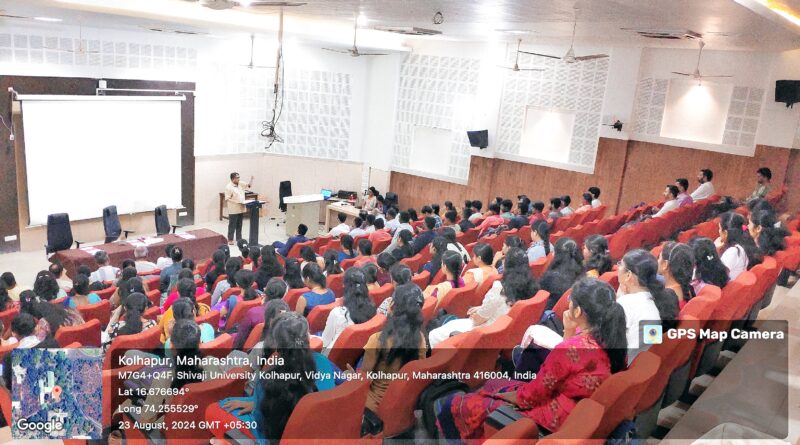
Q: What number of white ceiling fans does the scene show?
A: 6